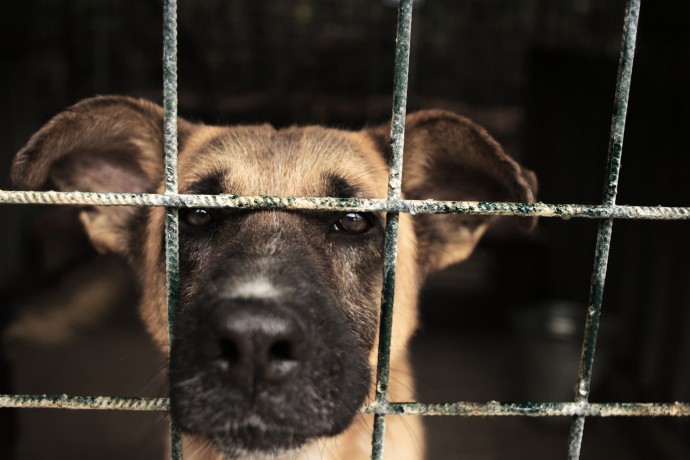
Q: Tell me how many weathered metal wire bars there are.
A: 5